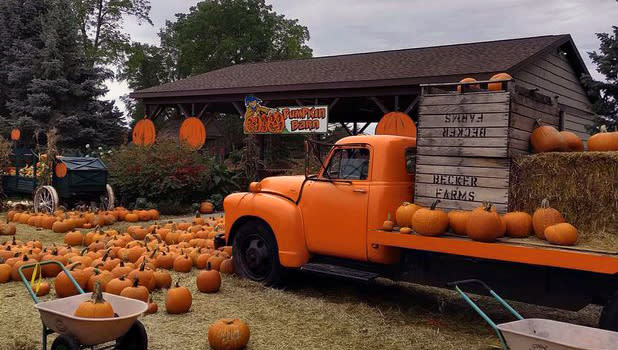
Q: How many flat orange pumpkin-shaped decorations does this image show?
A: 5